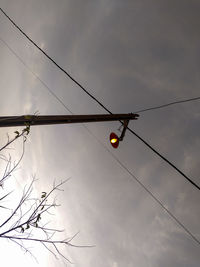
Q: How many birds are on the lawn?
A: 0